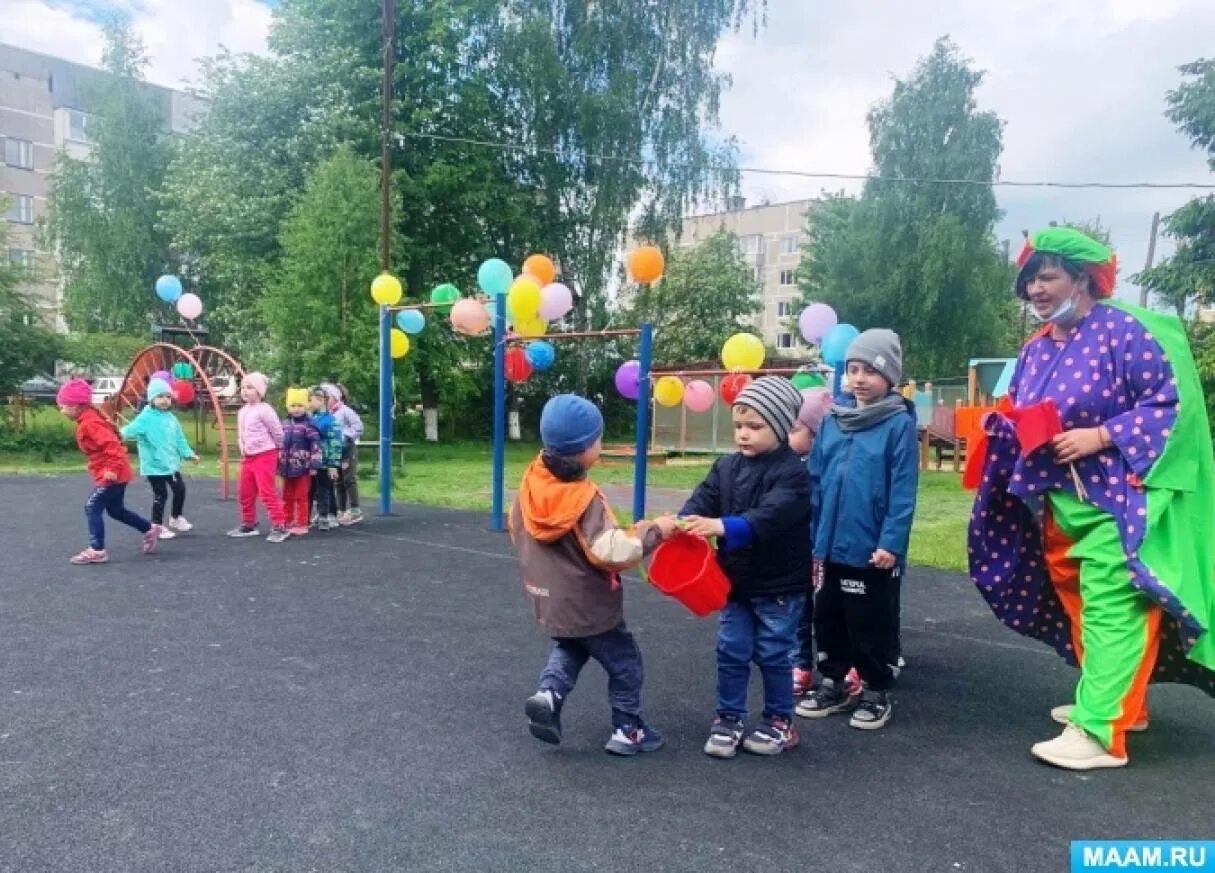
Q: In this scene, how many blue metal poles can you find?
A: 4